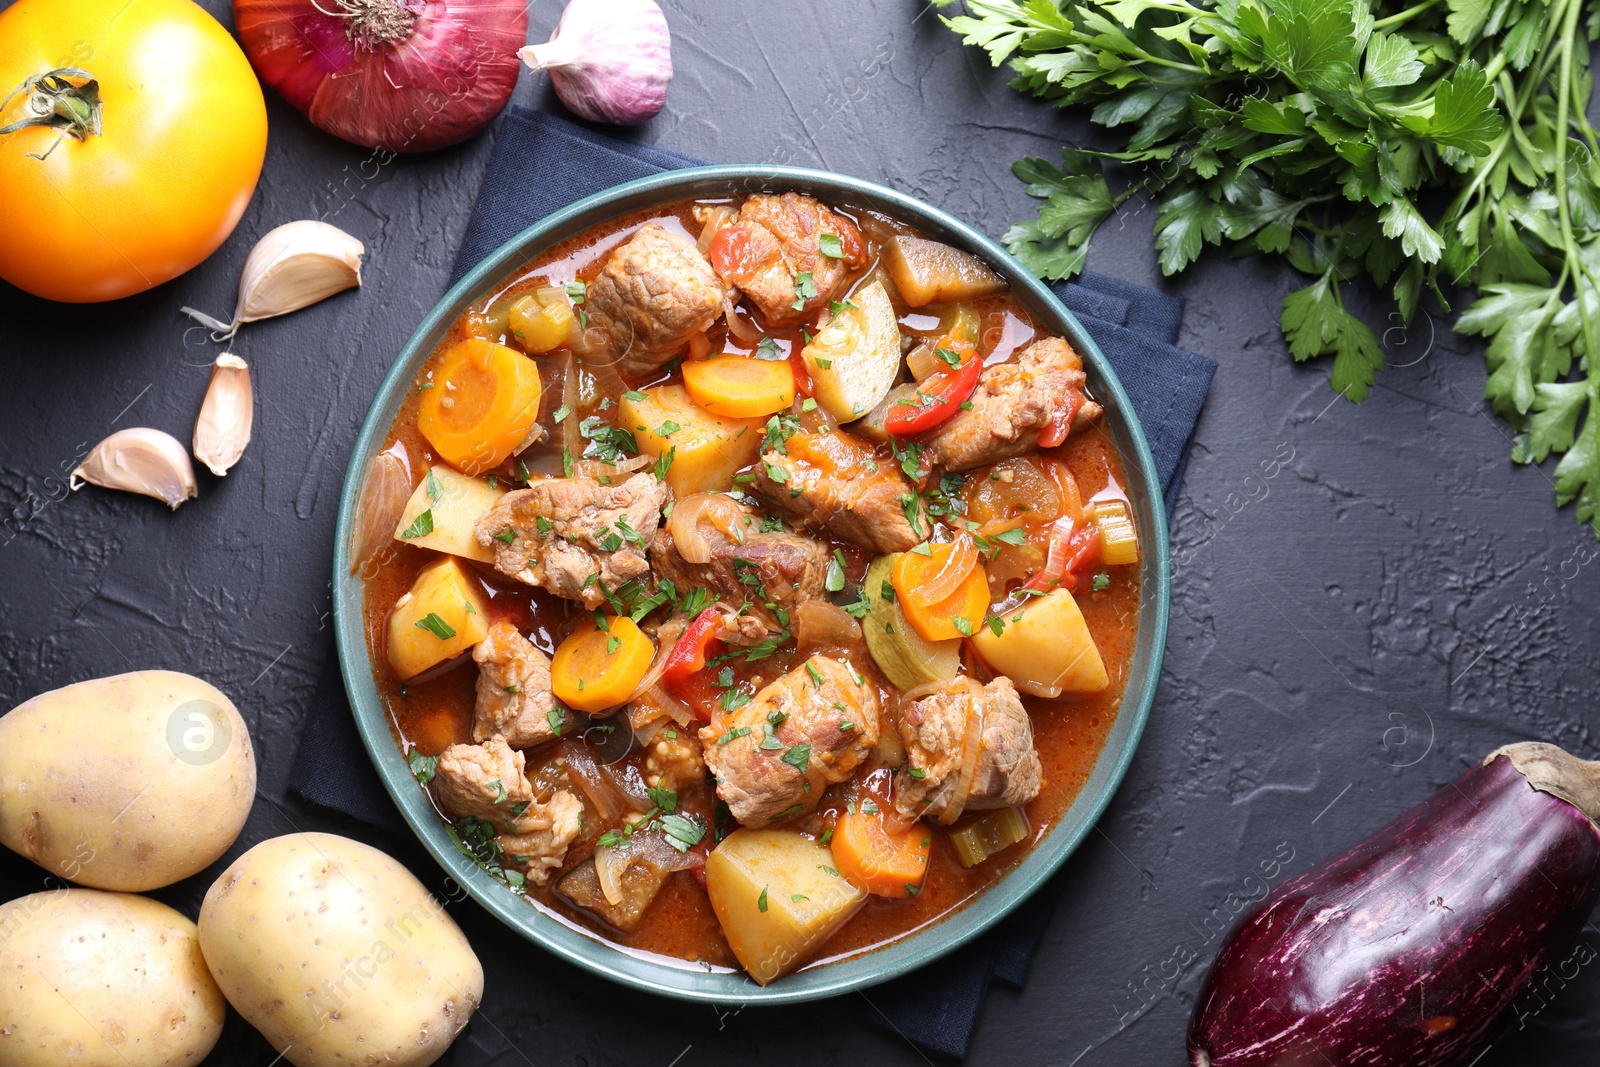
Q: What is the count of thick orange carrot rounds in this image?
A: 5